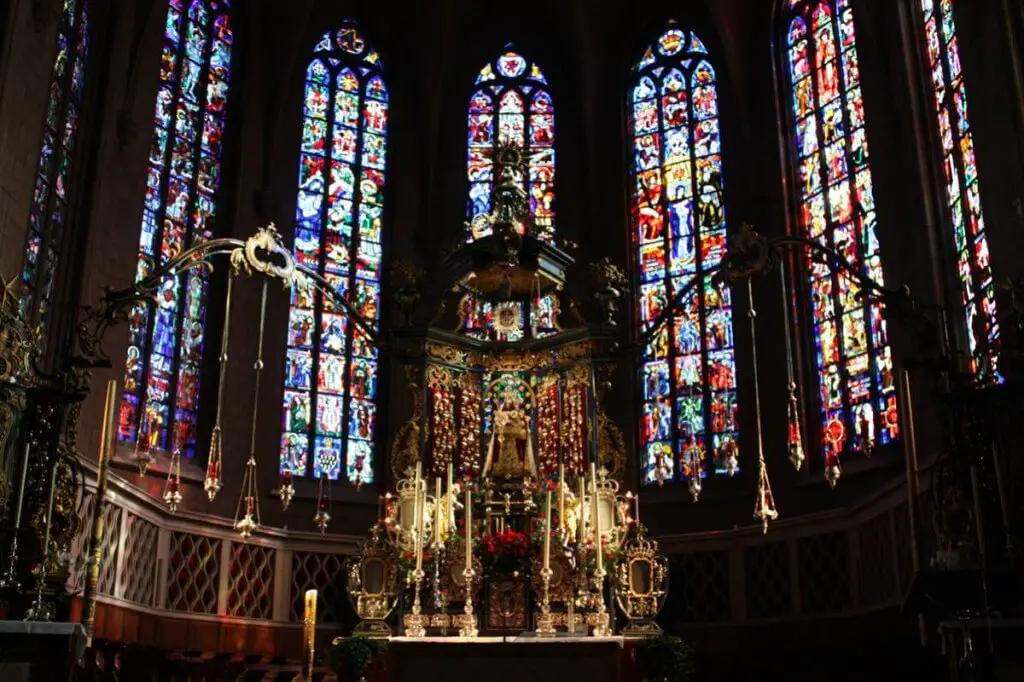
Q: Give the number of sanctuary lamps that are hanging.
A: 14